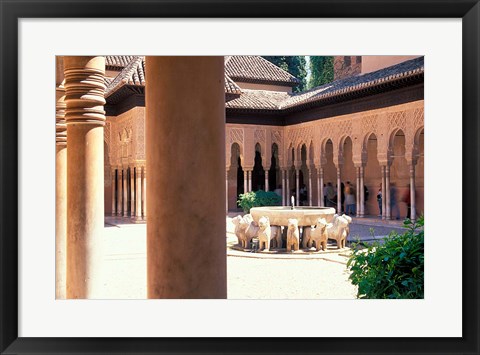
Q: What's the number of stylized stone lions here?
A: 7